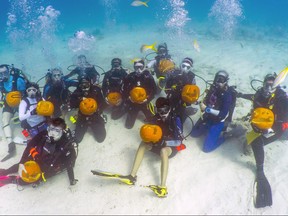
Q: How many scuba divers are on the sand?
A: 13